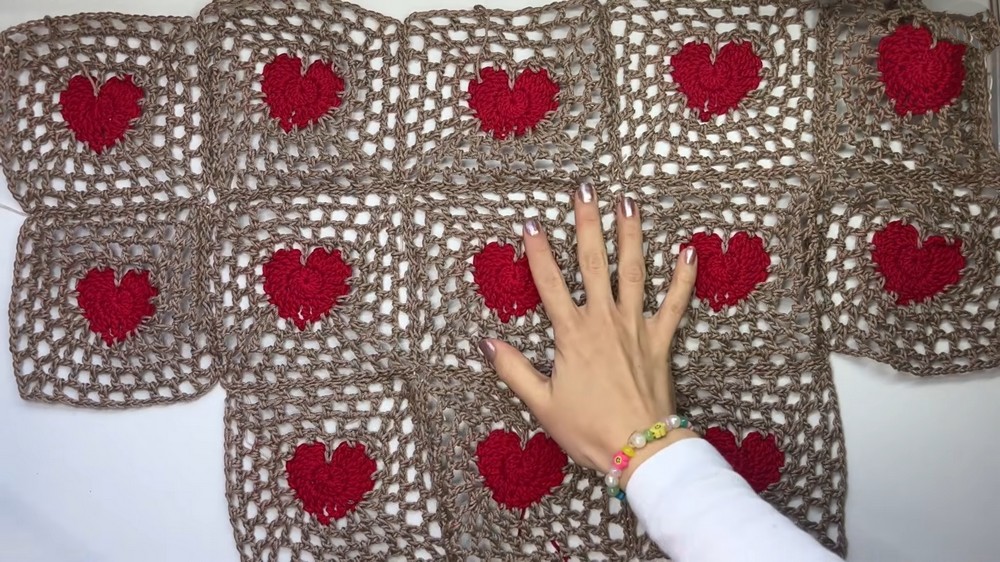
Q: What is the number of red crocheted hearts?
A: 13